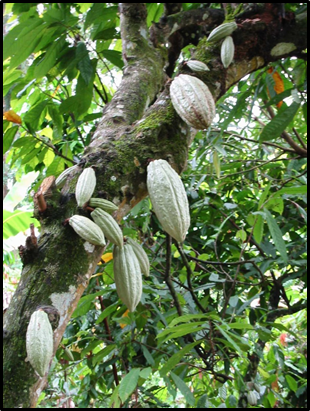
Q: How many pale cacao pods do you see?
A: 13